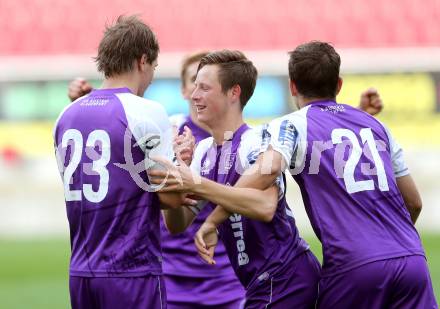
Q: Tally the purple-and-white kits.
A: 4